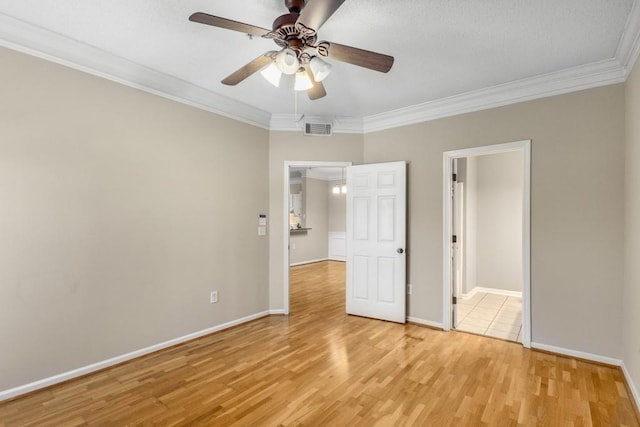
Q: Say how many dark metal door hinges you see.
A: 3